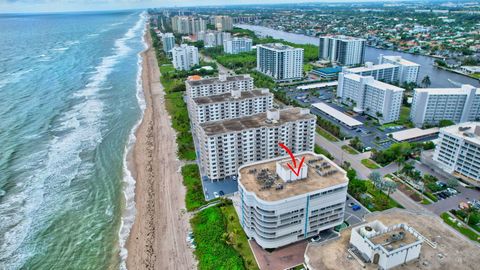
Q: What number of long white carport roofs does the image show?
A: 3